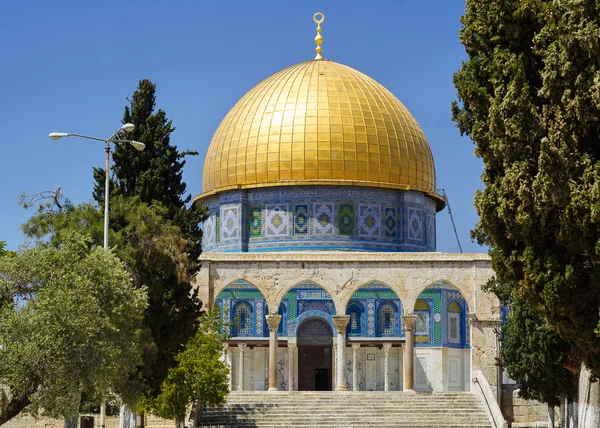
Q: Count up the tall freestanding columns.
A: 3